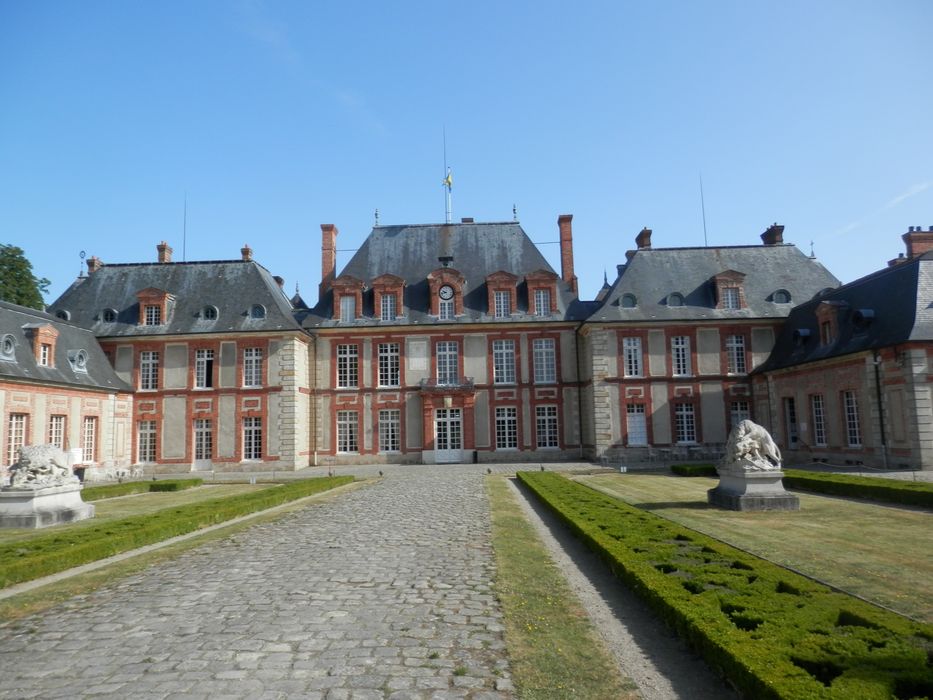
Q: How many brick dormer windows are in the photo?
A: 9